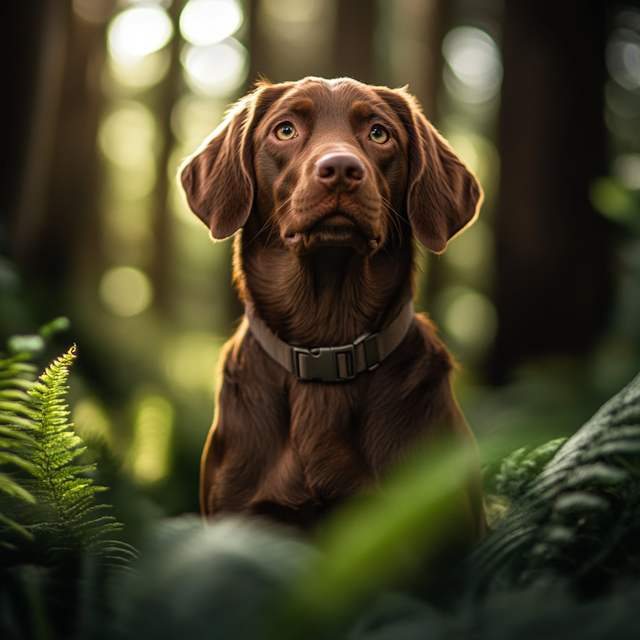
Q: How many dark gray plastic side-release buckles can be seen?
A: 1